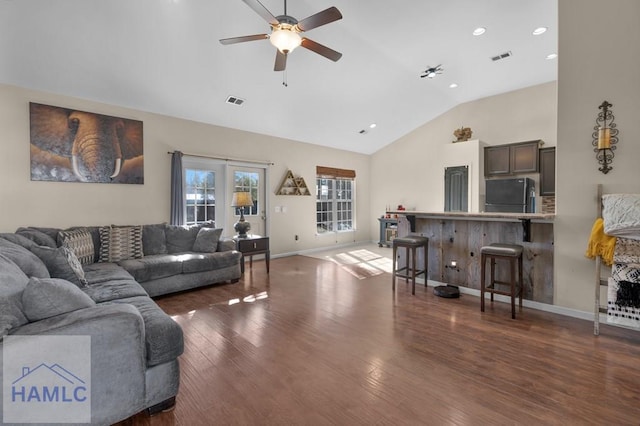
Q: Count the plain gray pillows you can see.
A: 2